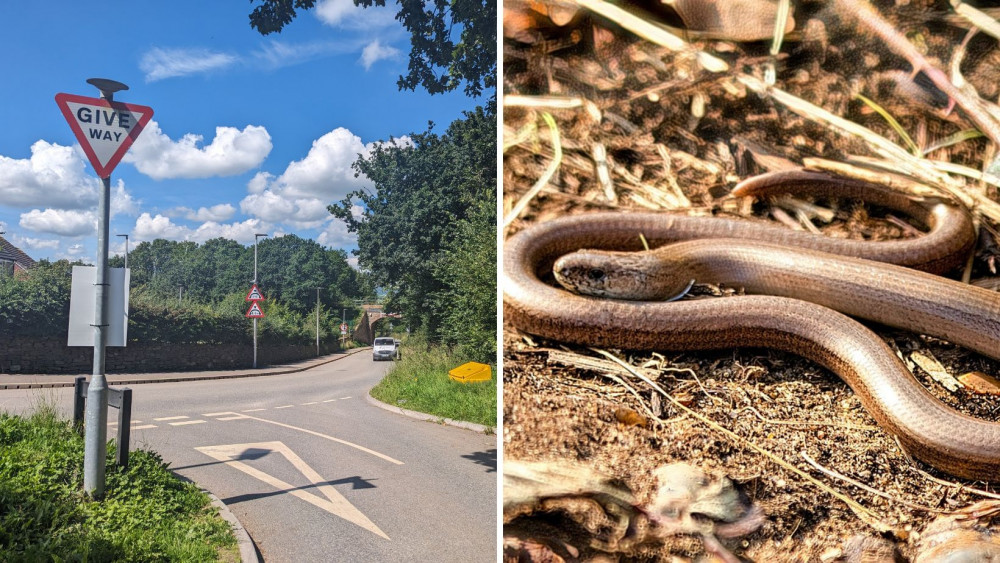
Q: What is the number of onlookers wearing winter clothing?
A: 0